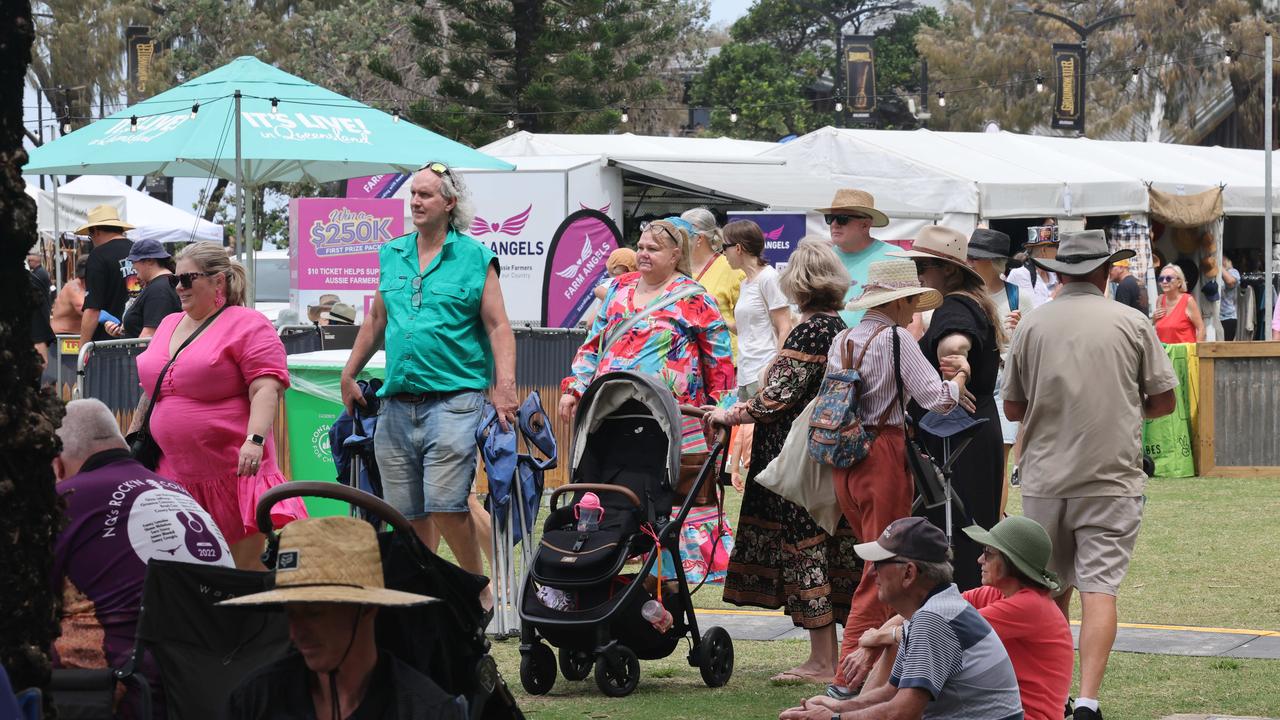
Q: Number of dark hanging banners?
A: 3